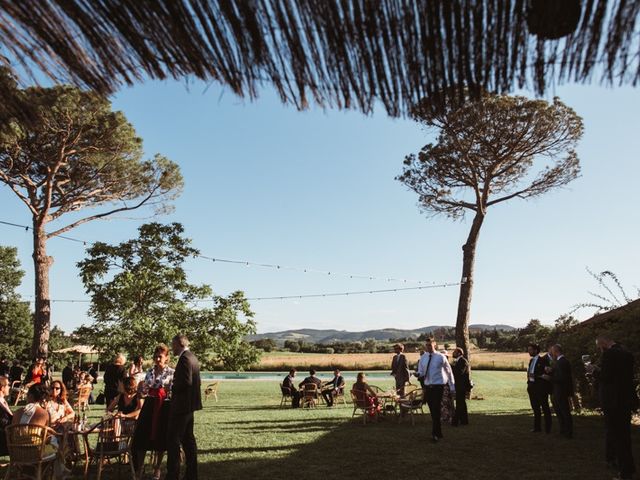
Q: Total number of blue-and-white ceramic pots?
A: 0